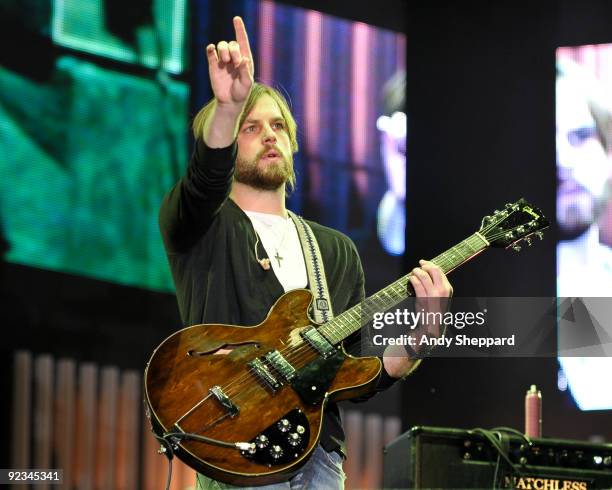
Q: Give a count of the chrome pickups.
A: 2